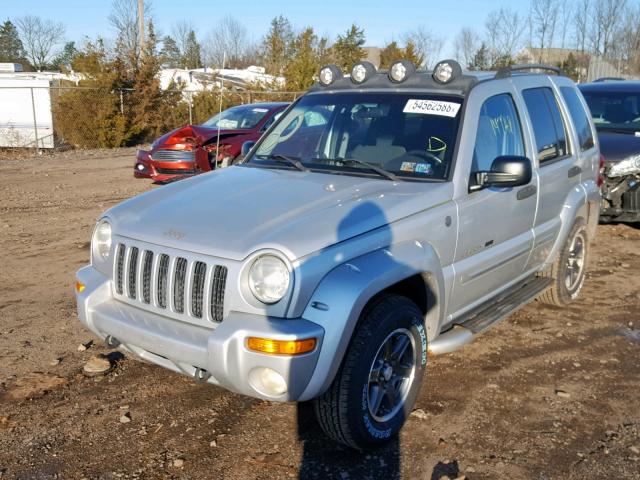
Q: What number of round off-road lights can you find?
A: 4